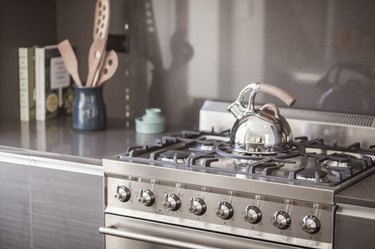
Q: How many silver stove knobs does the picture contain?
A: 8